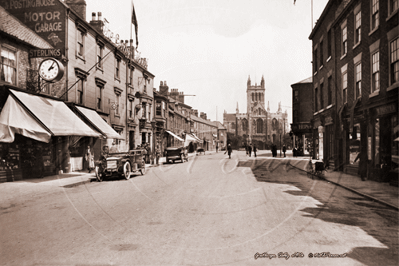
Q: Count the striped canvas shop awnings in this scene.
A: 0